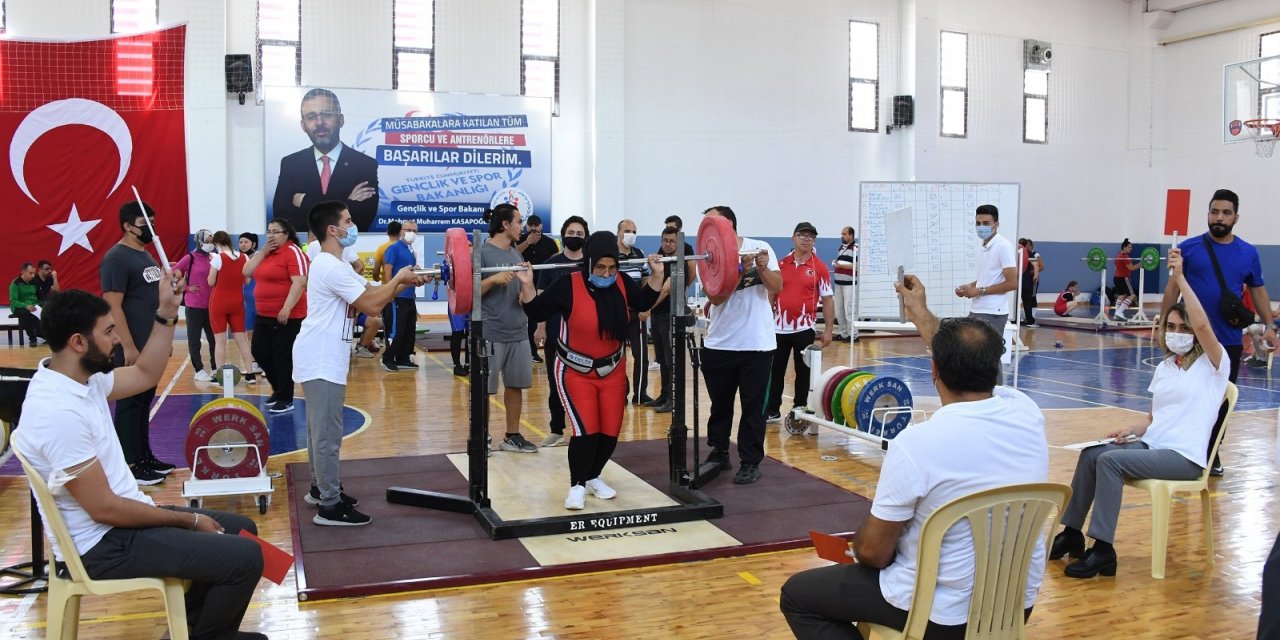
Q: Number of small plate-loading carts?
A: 2